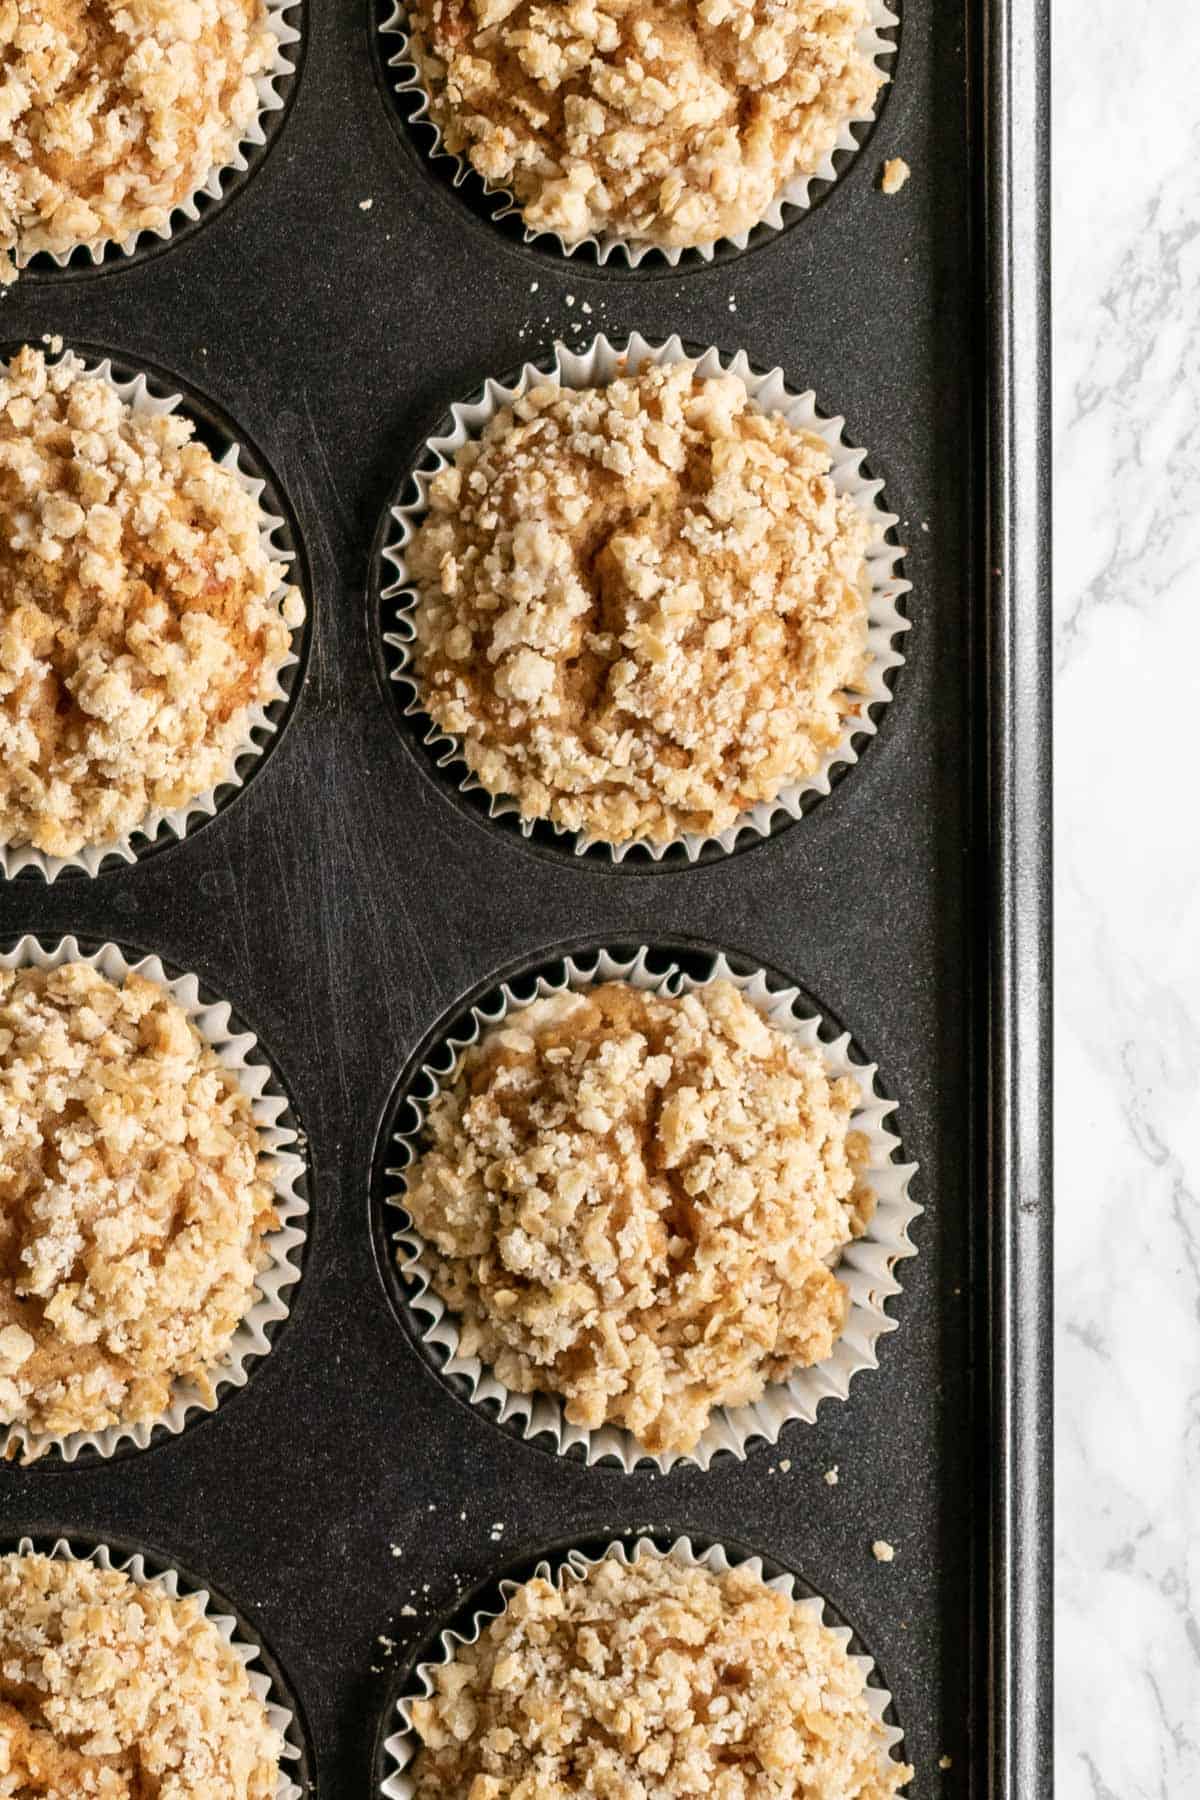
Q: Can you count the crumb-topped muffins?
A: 8